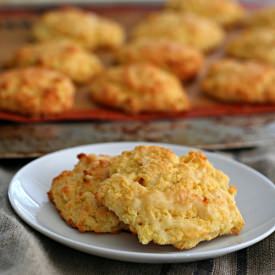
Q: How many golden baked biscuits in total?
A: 12